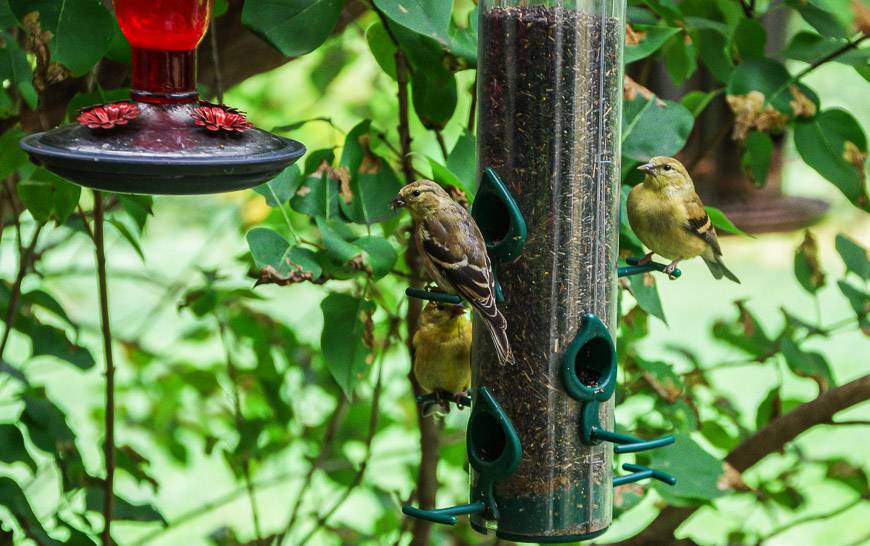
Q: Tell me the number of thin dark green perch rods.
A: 6